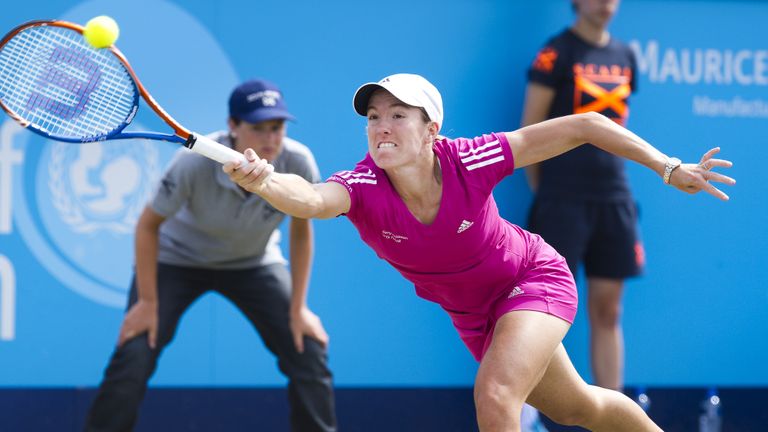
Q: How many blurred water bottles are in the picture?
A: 2